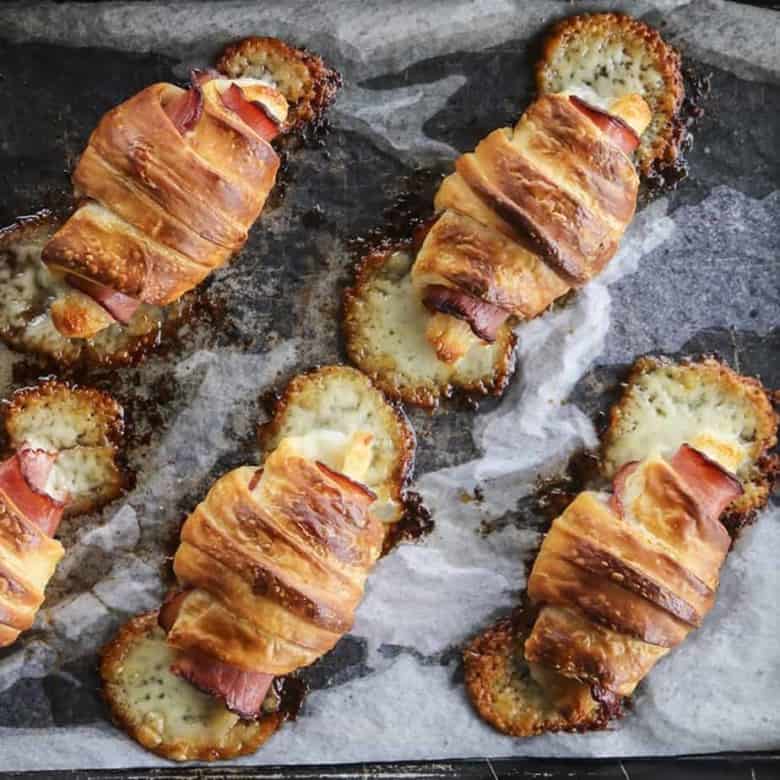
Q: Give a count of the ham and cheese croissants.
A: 5